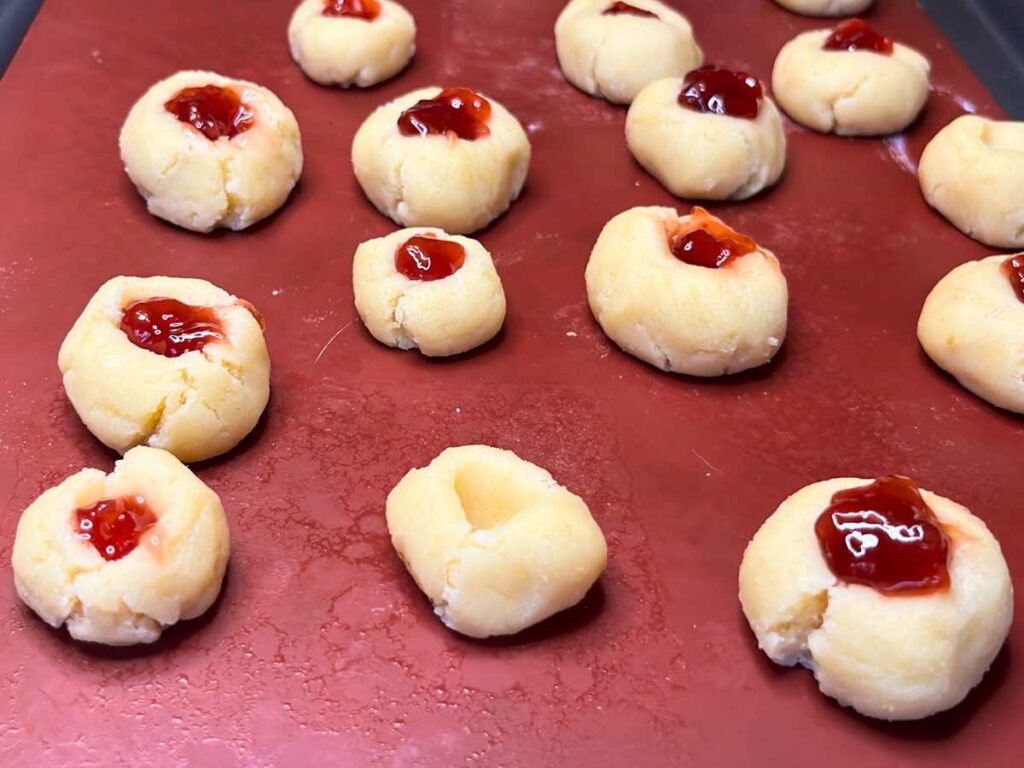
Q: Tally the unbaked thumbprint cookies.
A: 15